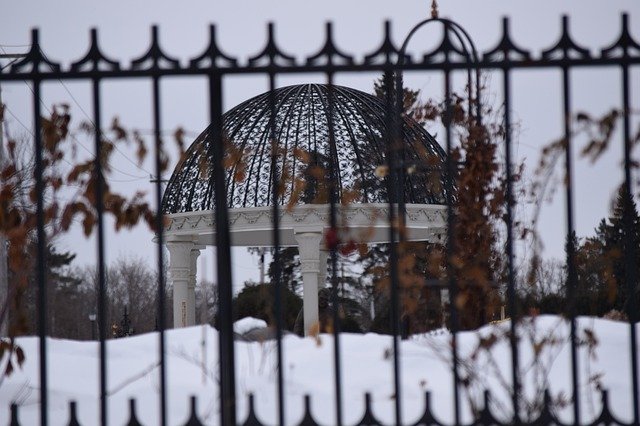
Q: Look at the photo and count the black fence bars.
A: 11